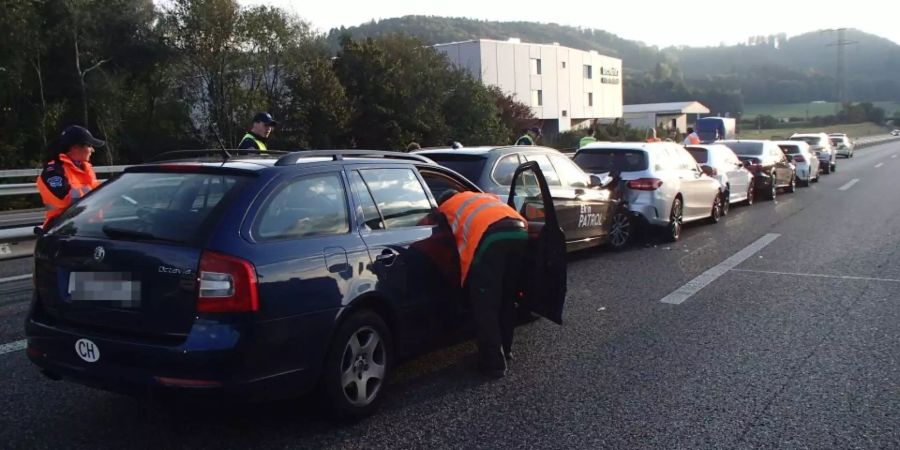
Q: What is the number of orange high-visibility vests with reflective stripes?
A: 2